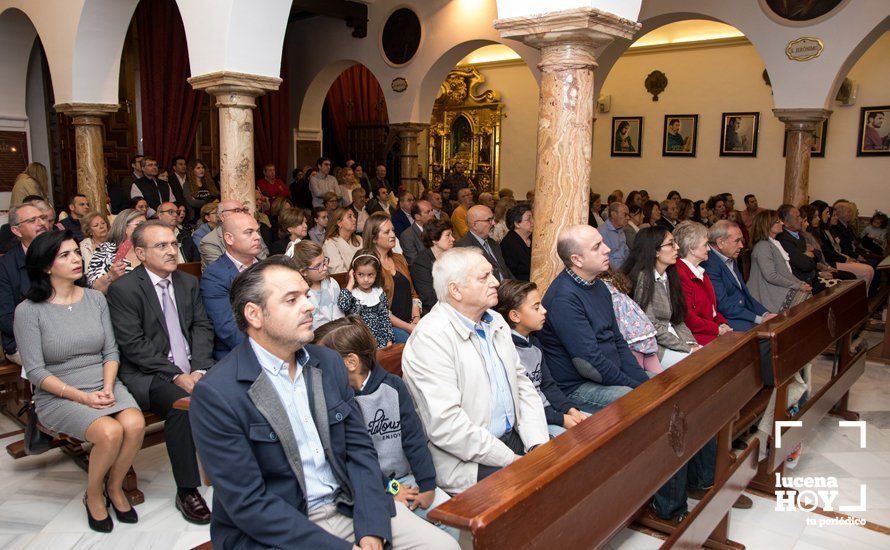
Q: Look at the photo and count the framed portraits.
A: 5